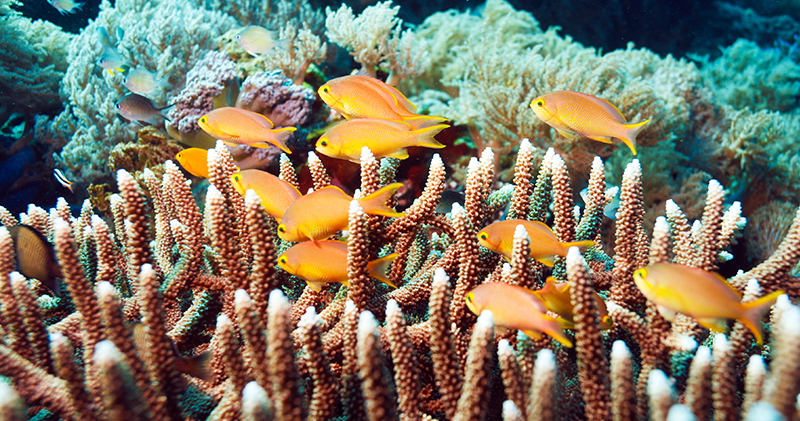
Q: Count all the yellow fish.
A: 13